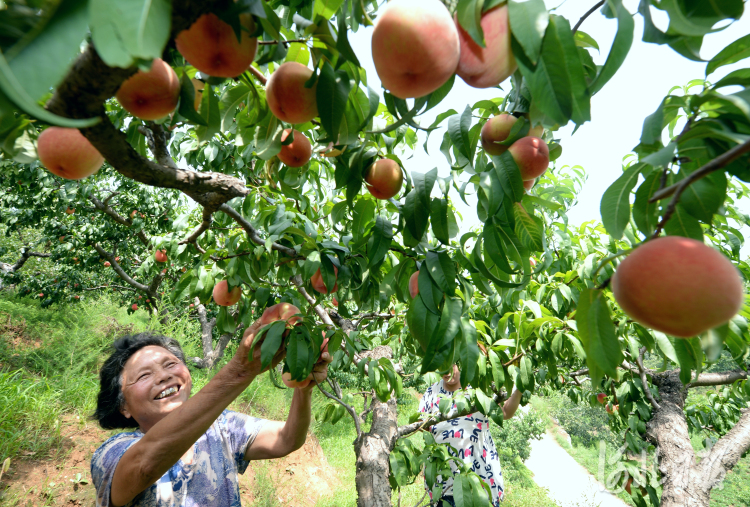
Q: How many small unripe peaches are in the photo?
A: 0